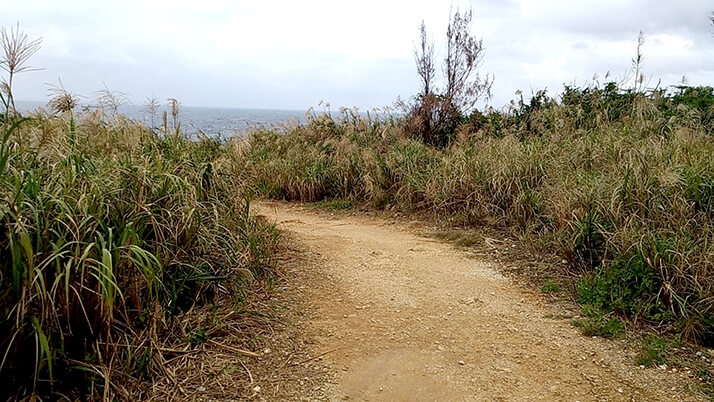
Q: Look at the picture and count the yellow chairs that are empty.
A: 0